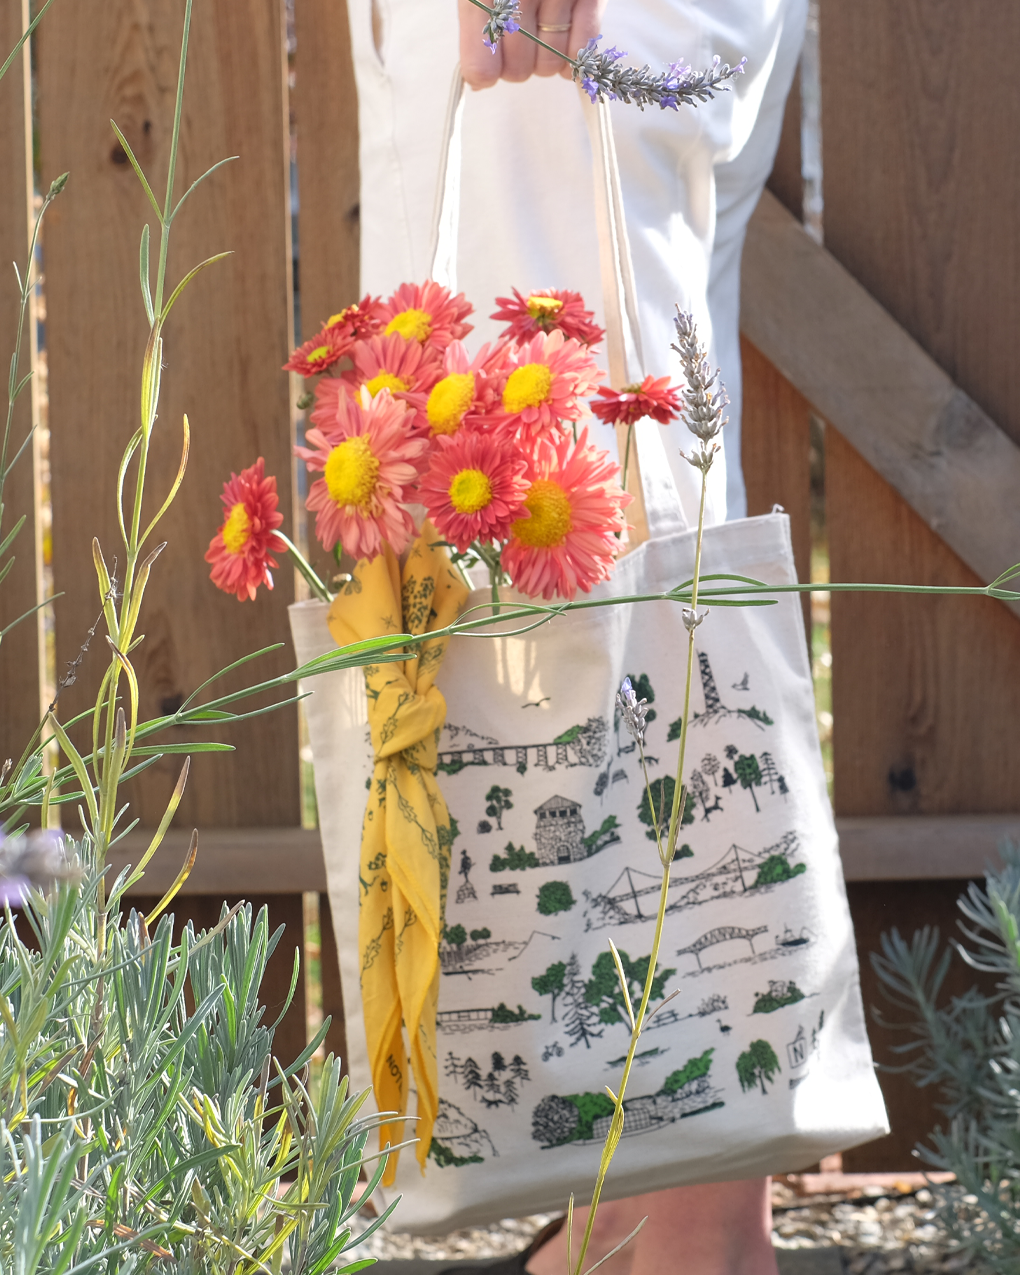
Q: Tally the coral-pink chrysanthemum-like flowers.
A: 12